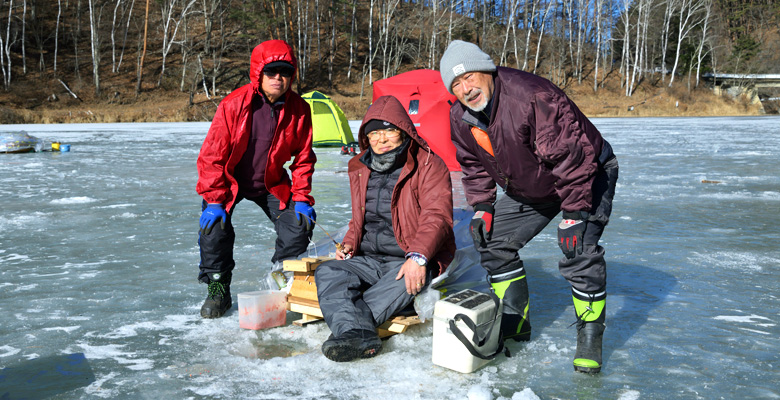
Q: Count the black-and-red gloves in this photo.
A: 2